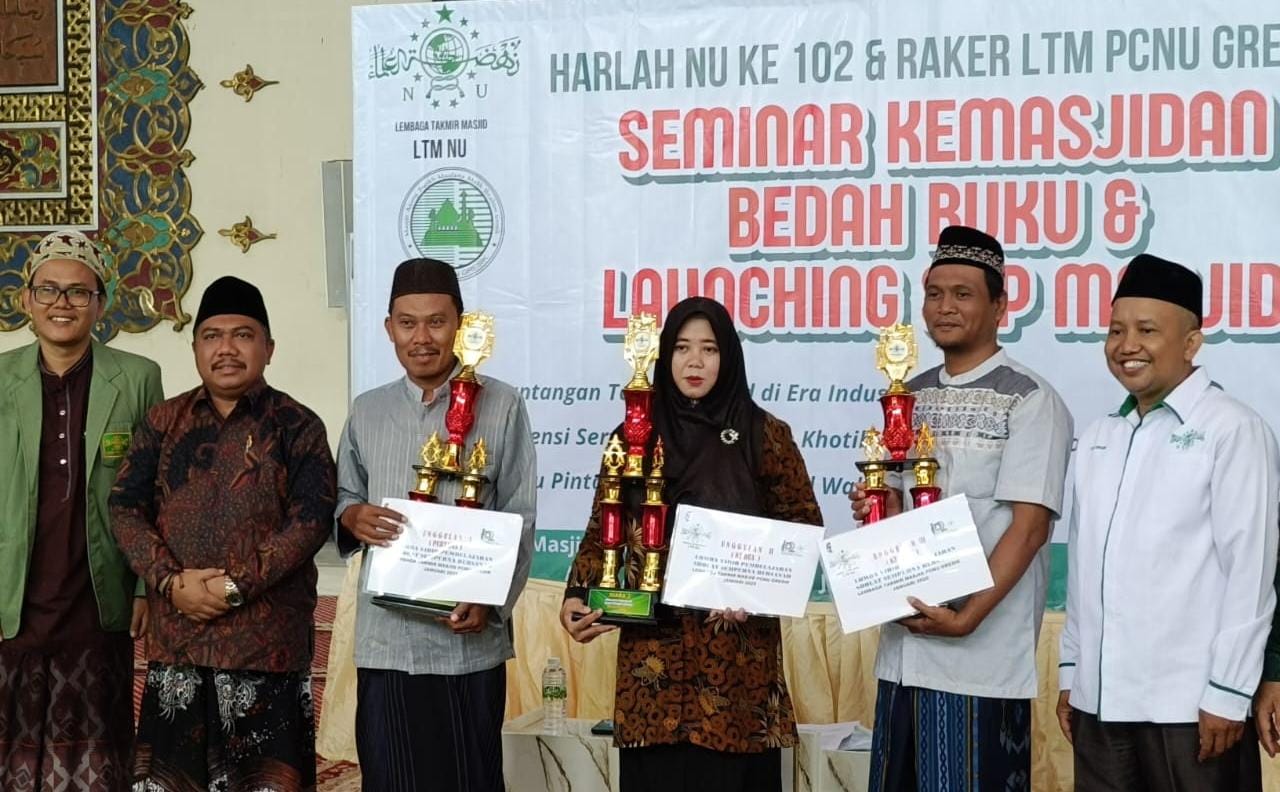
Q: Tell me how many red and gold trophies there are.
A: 3